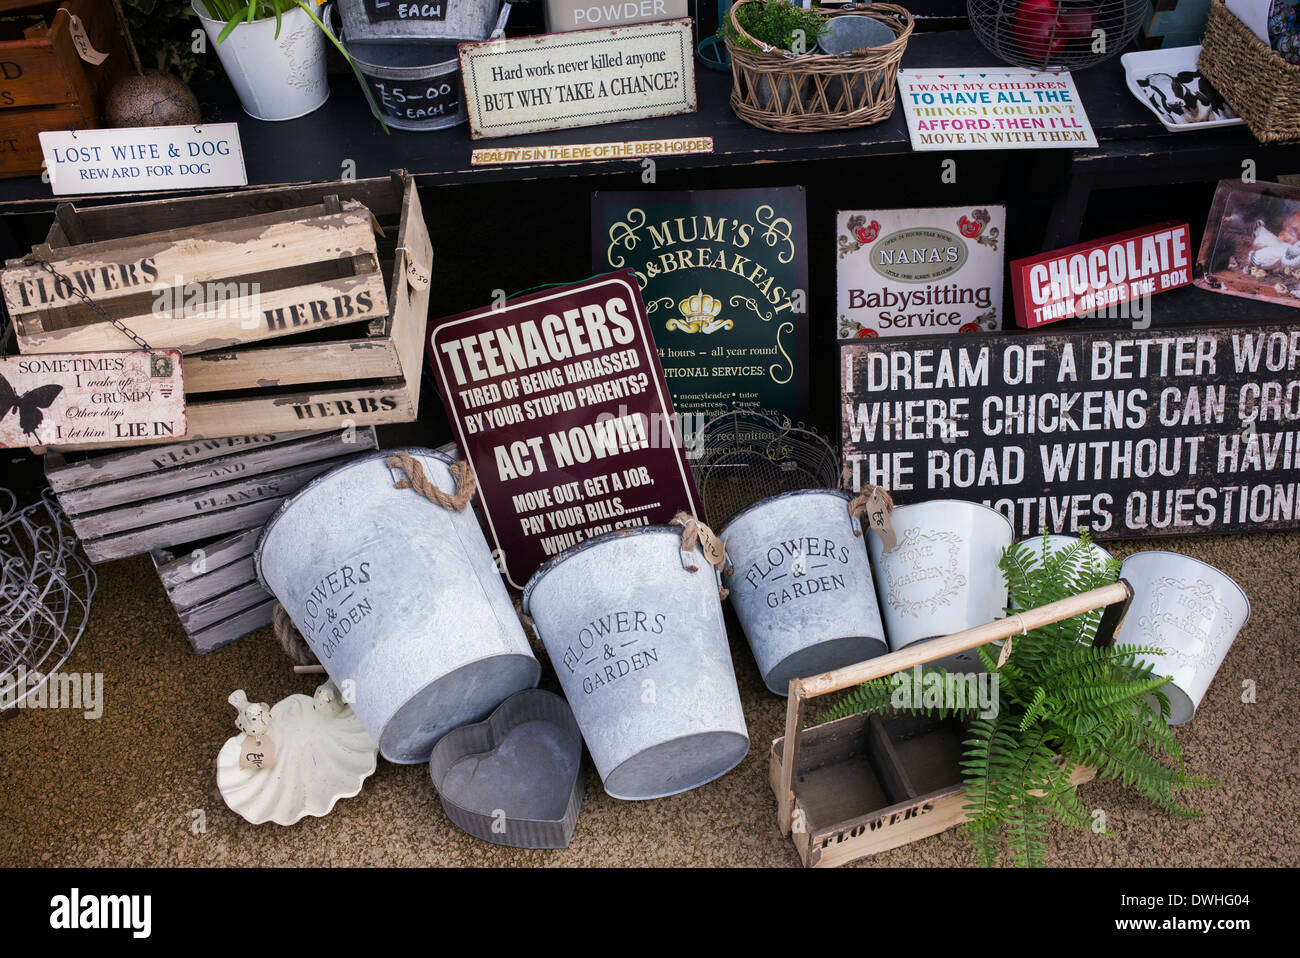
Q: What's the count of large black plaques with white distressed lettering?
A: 1